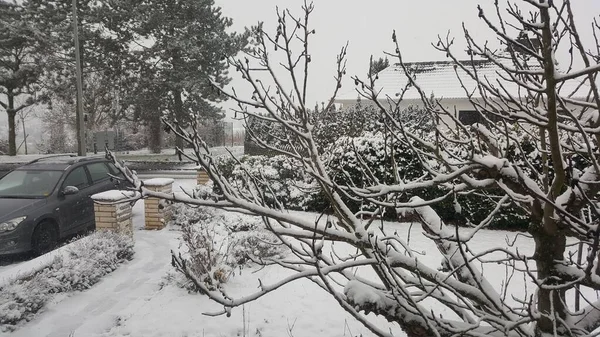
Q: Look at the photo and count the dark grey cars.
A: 1